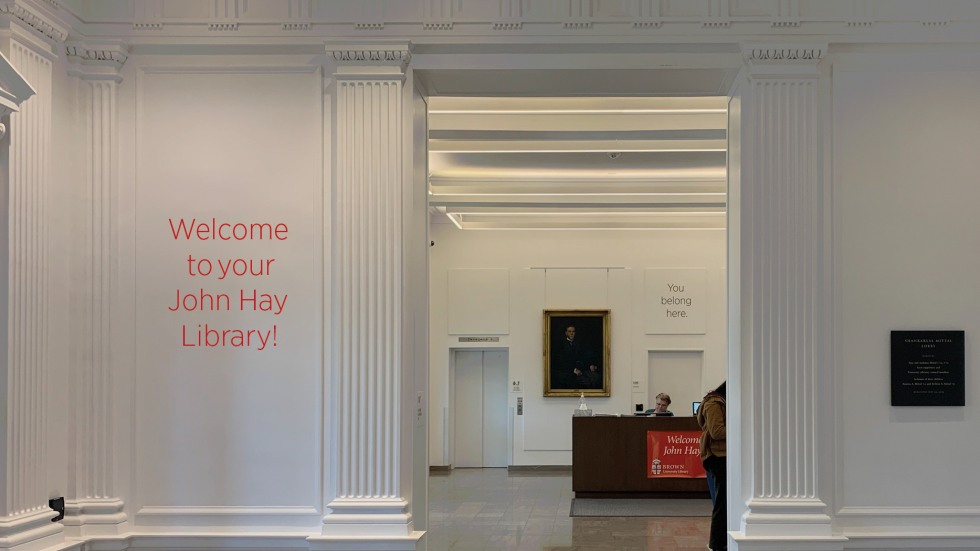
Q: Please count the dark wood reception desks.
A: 1